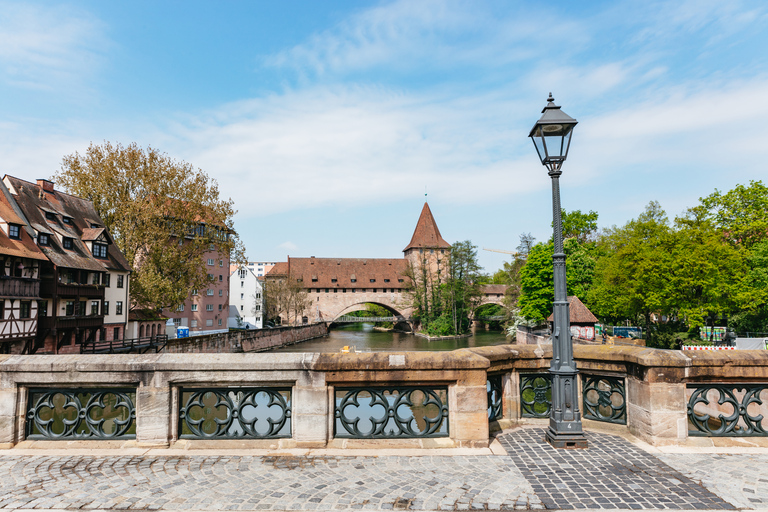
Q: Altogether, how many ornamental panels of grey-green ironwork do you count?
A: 7